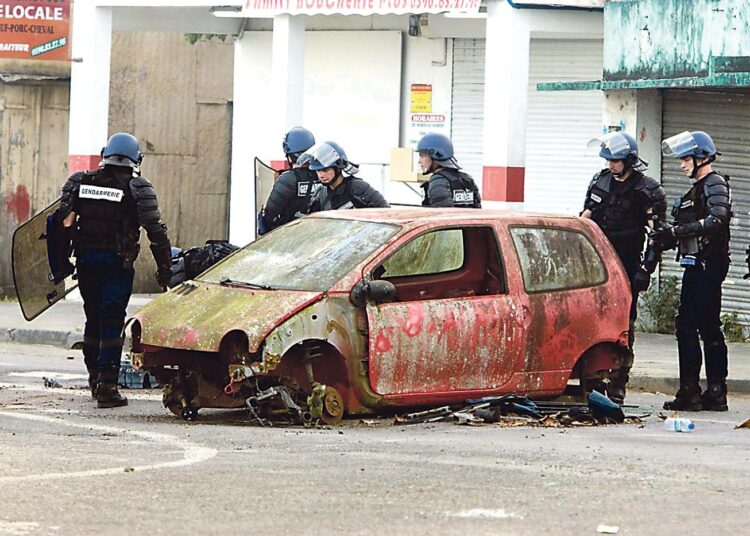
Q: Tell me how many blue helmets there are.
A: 6